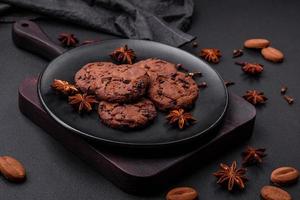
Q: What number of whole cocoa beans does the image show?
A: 6